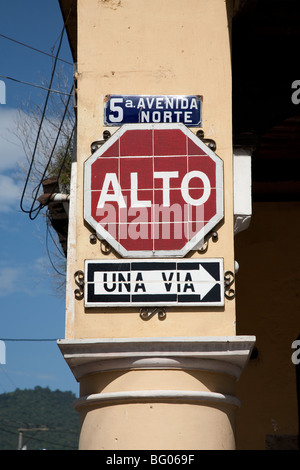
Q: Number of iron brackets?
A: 7